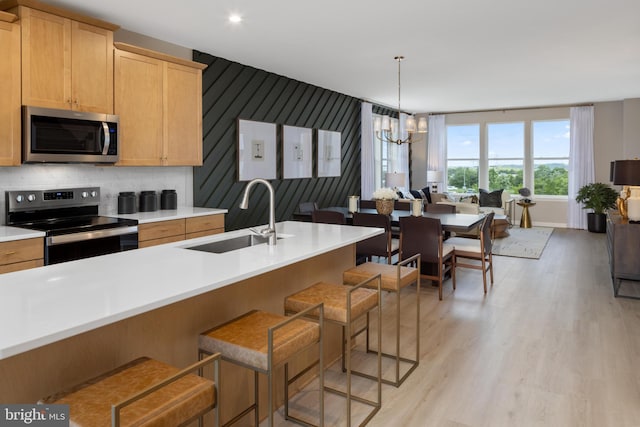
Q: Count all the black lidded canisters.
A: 3